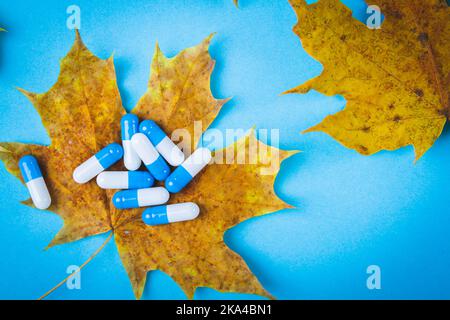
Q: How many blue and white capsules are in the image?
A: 9